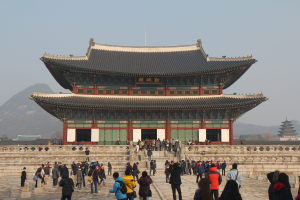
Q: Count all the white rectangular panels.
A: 6